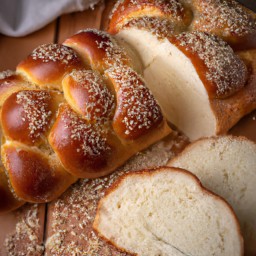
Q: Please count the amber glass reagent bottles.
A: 0